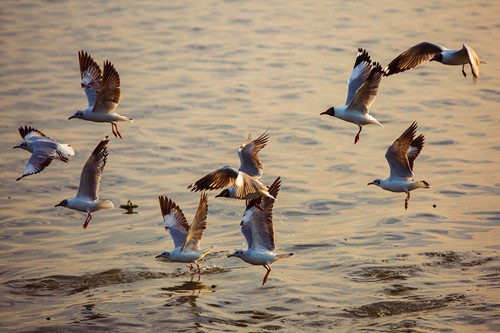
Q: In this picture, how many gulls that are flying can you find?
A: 9